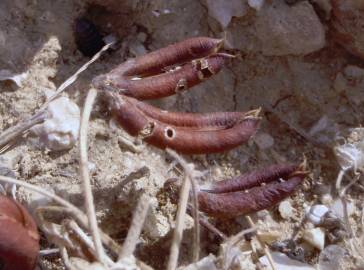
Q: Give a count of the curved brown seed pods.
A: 6